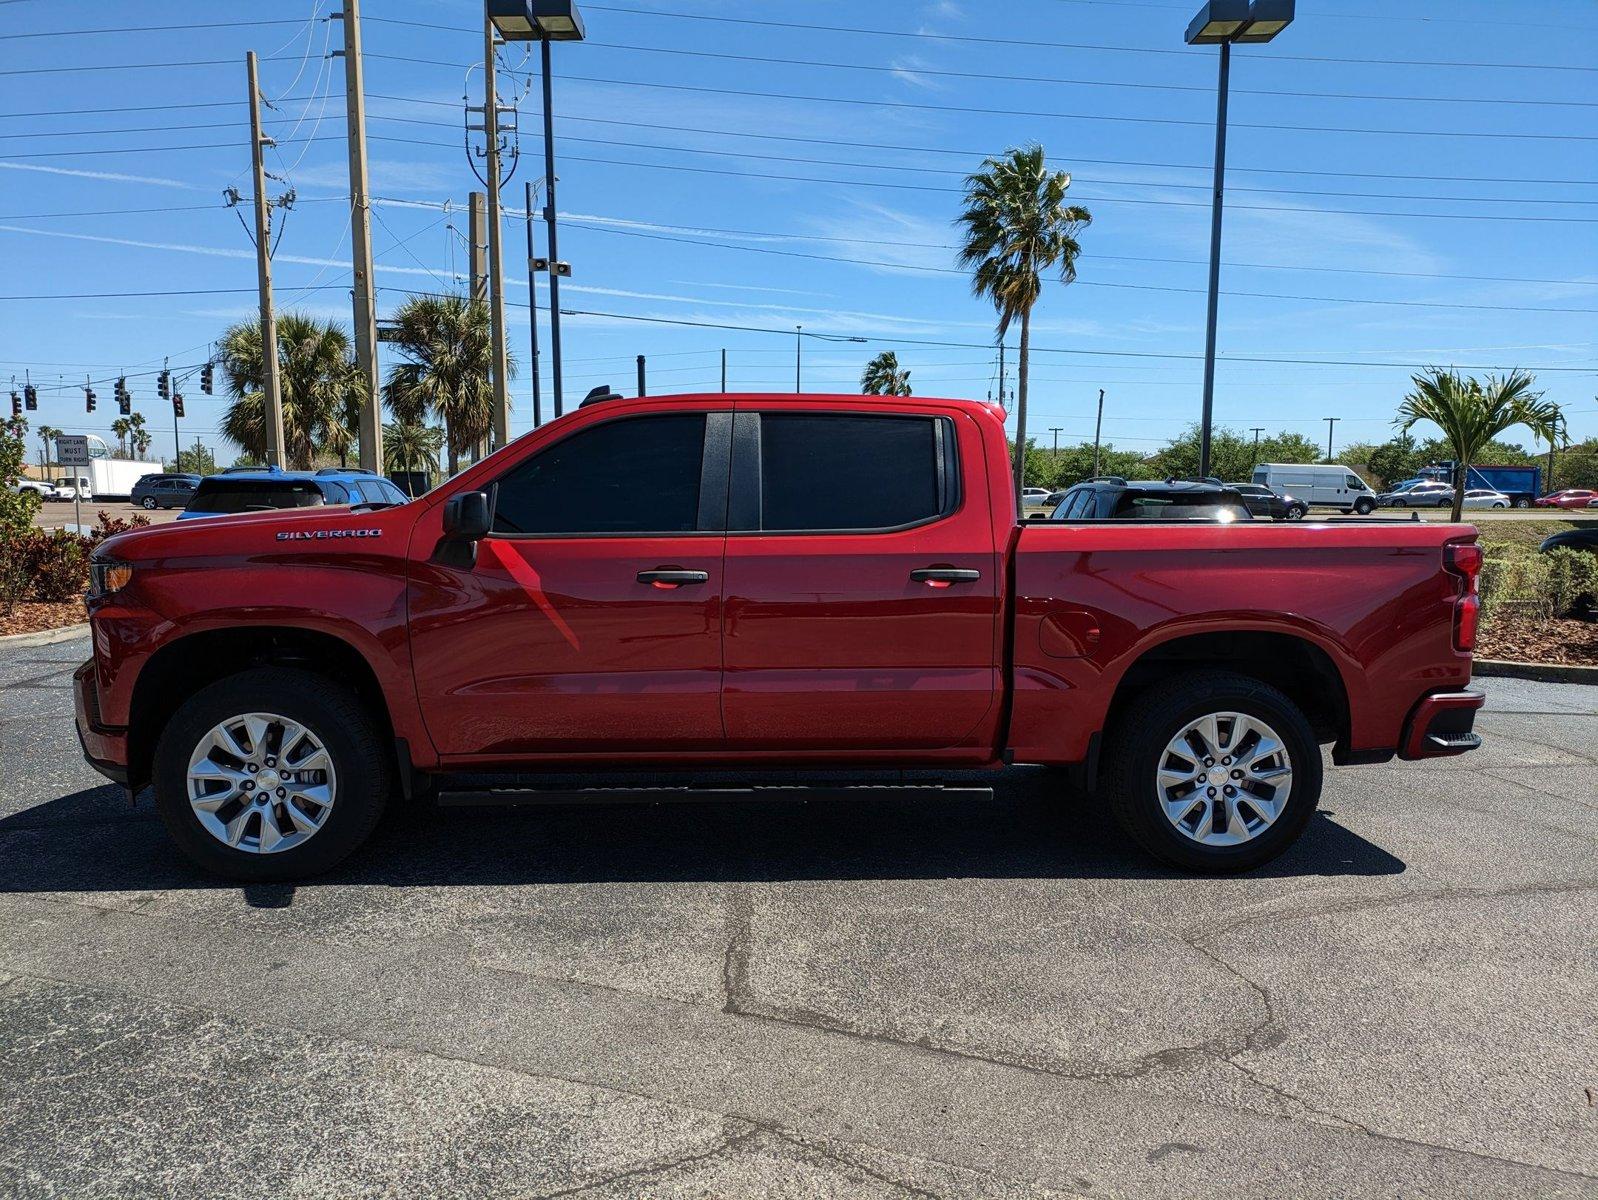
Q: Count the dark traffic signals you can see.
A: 8